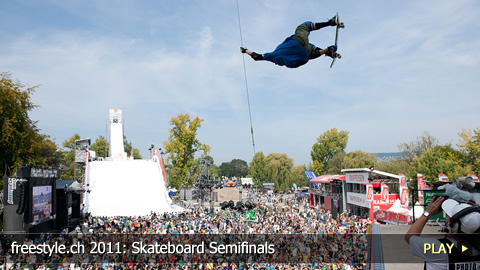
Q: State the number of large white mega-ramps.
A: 1